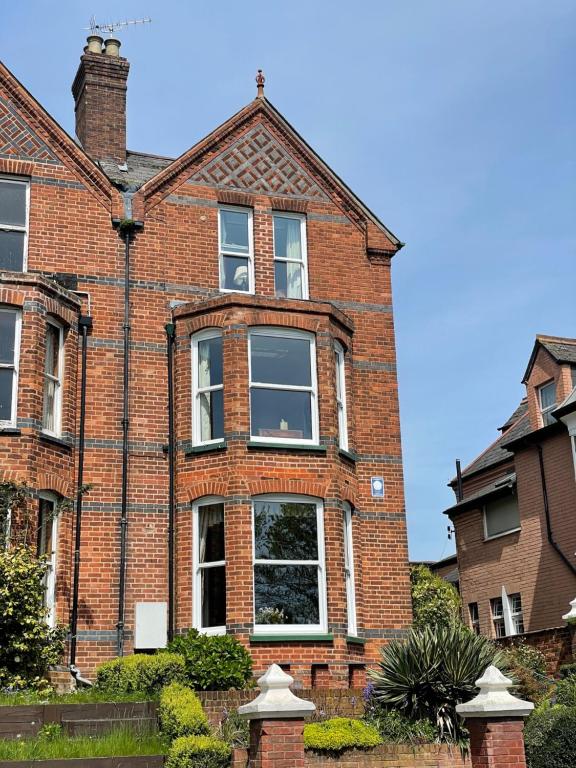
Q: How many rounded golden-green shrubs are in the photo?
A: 4